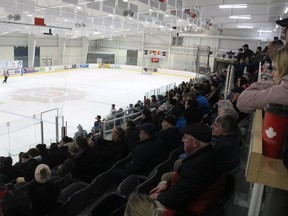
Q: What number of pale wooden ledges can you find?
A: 1